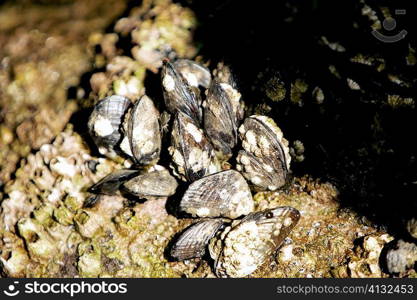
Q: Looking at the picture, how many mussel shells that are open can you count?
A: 0